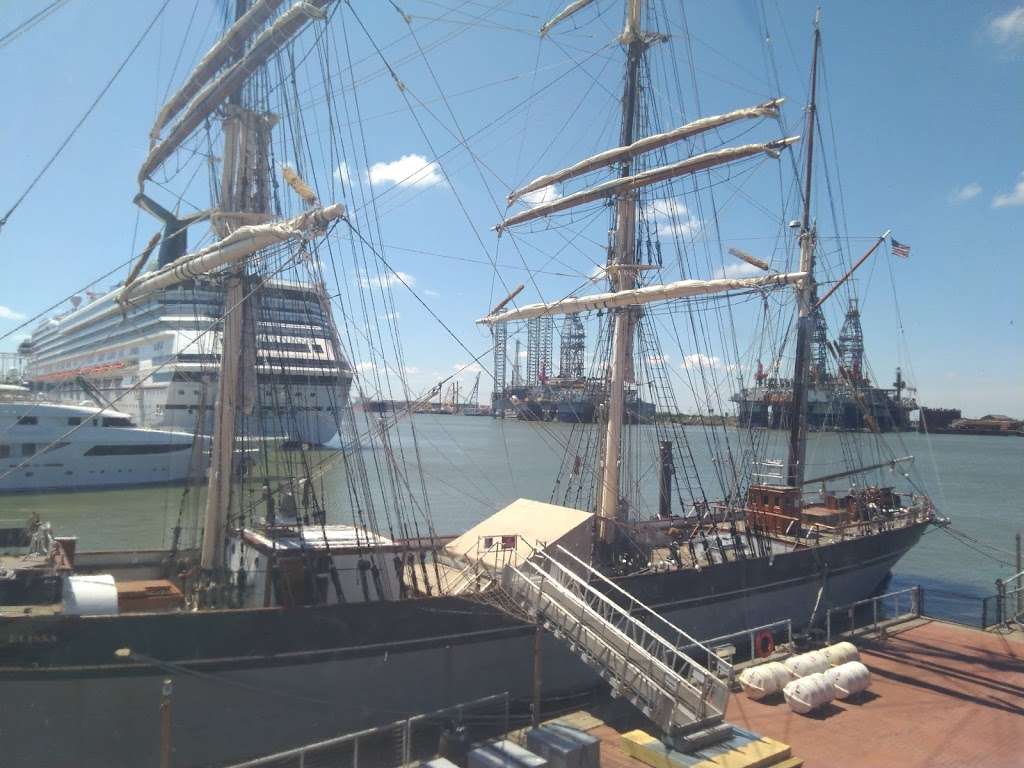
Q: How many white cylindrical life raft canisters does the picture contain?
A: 5